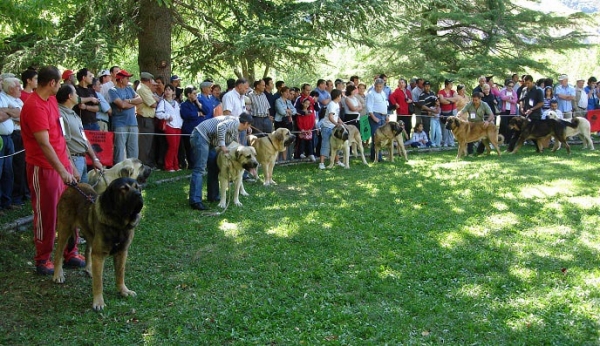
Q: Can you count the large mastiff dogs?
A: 9